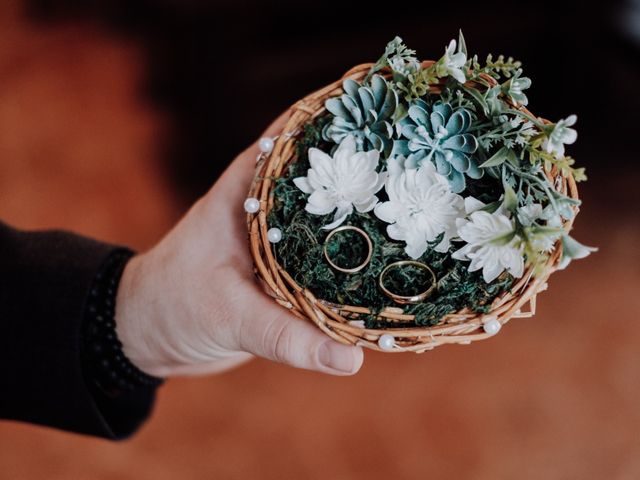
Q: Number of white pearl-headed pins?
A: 5